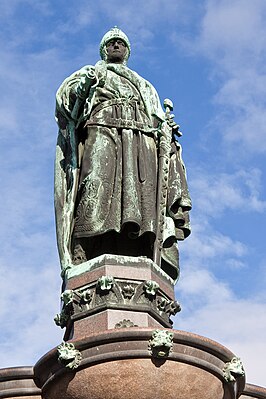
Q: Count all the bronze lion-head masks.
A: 3